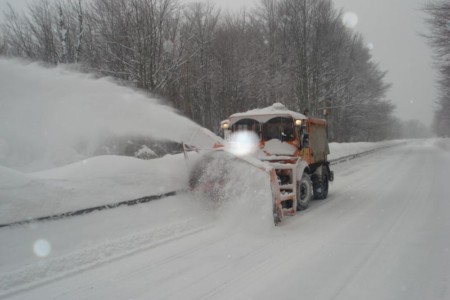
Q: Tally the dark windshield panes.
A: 2